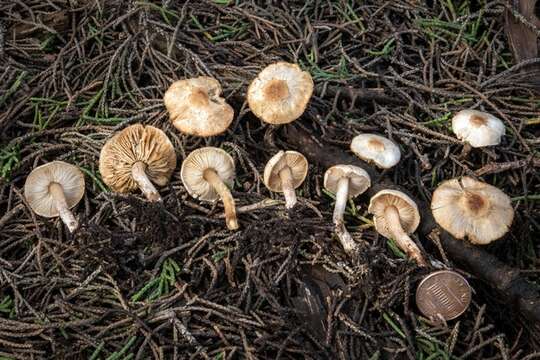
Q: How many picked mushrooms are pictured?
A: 11